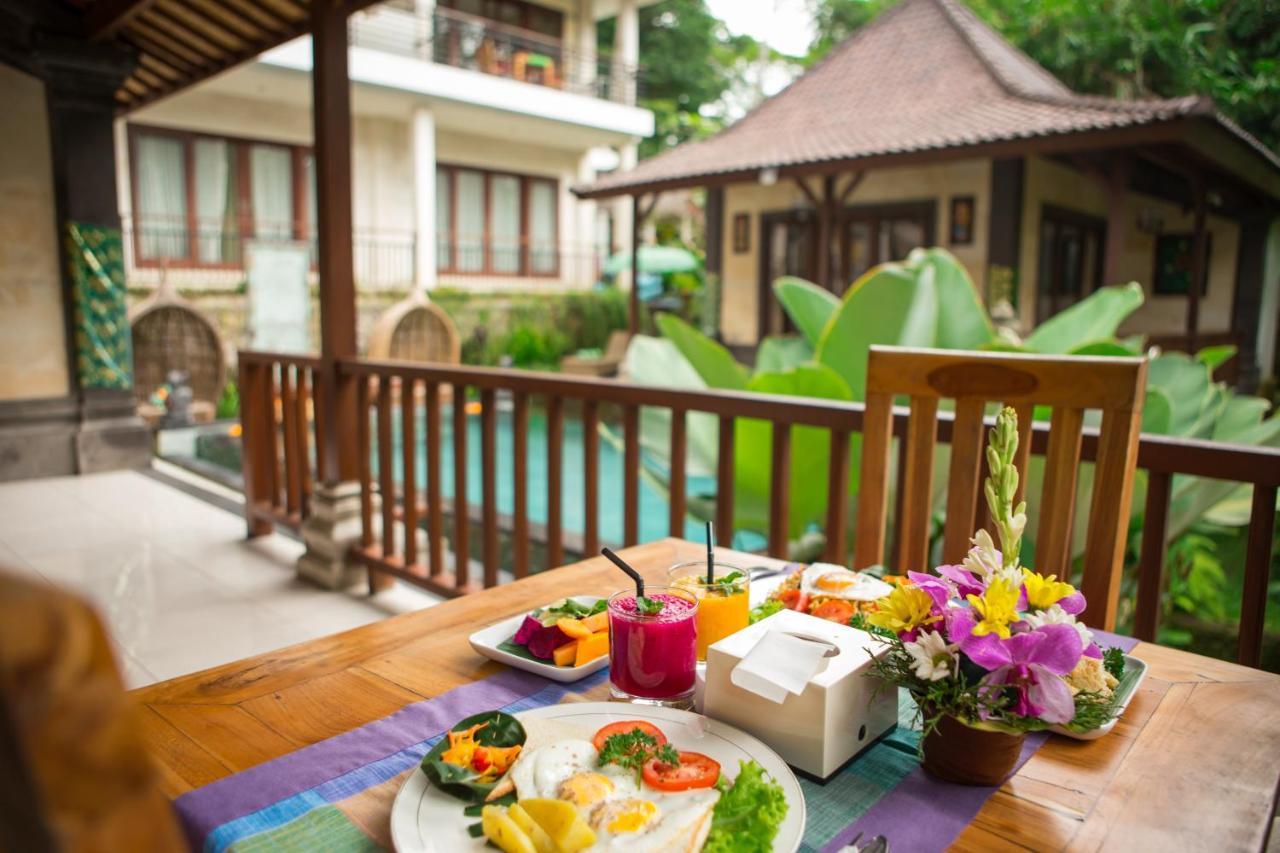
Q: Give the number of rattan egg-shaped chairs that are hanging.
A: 2